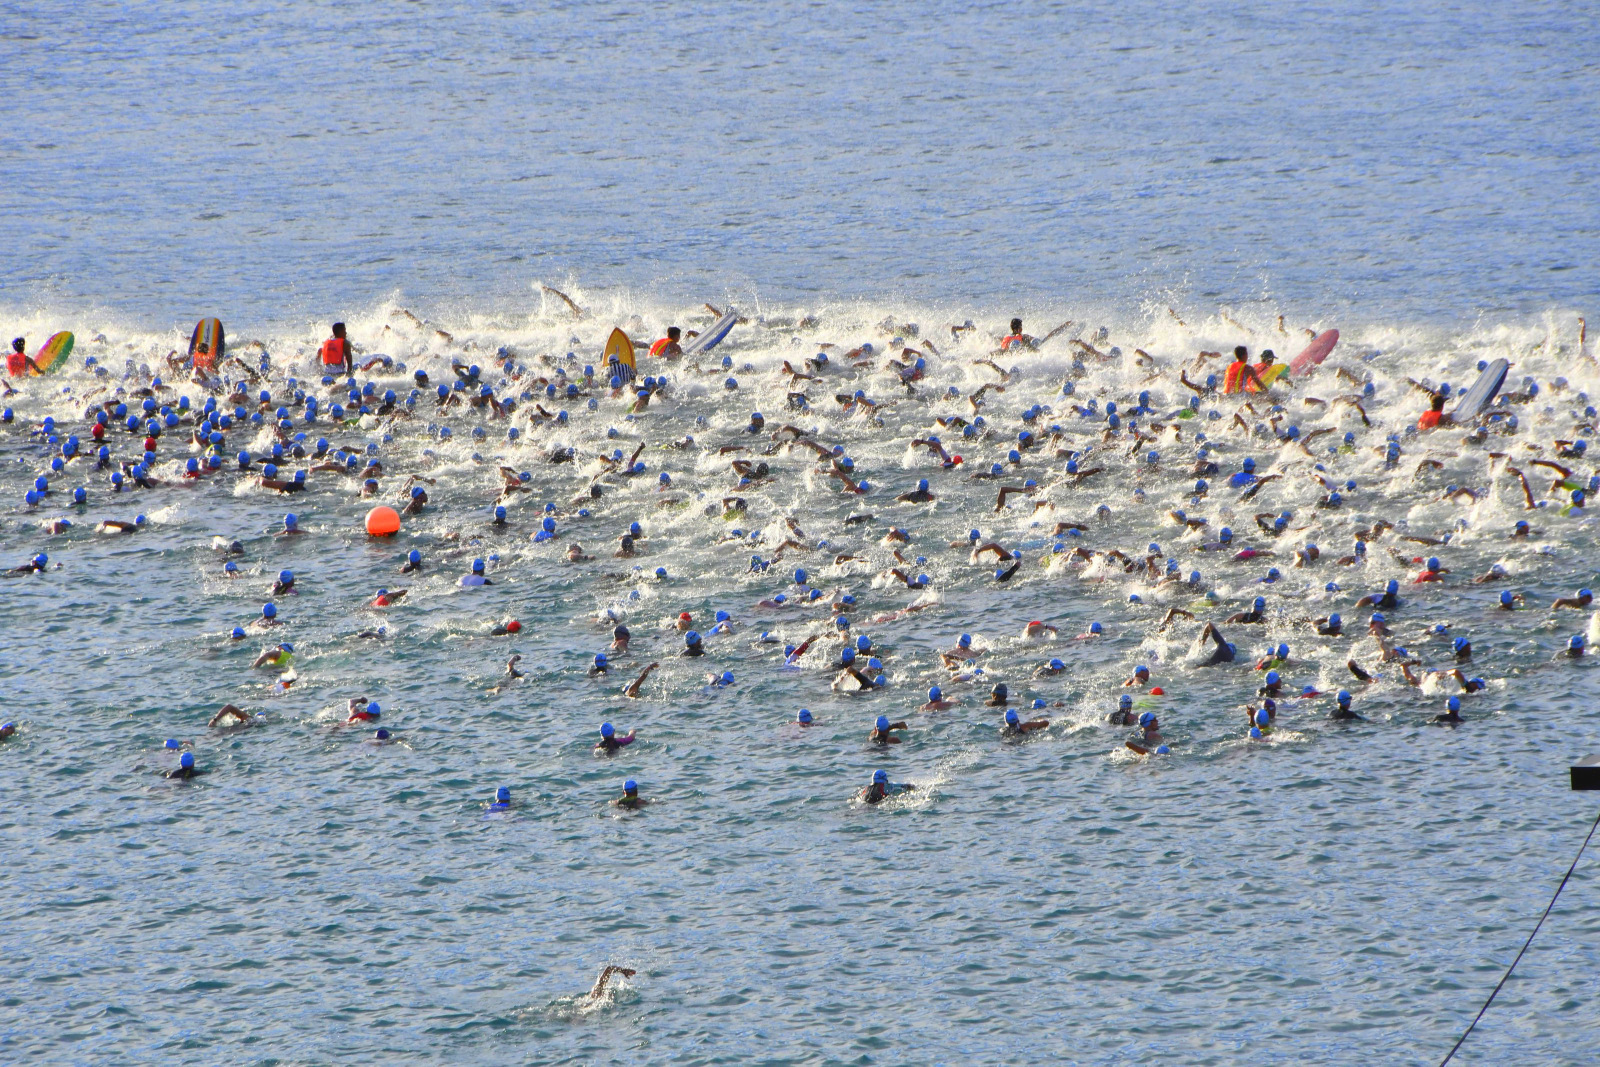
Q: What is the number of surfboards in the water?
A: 7